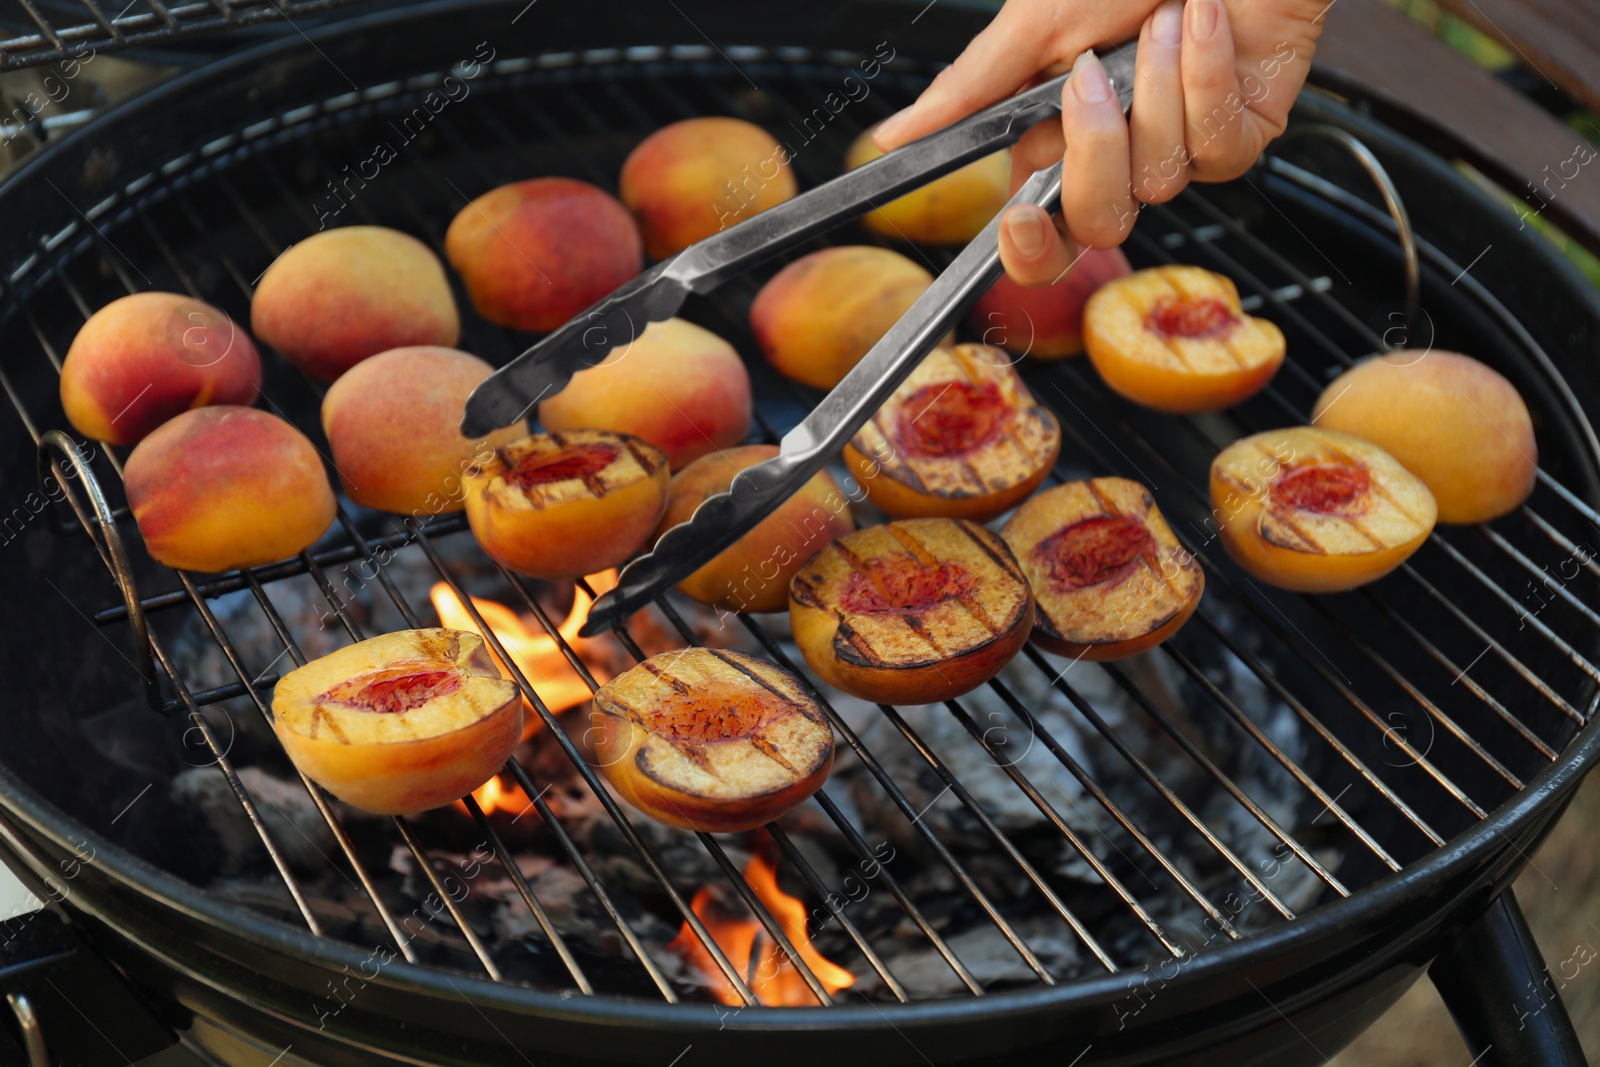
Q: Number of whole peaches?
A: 12